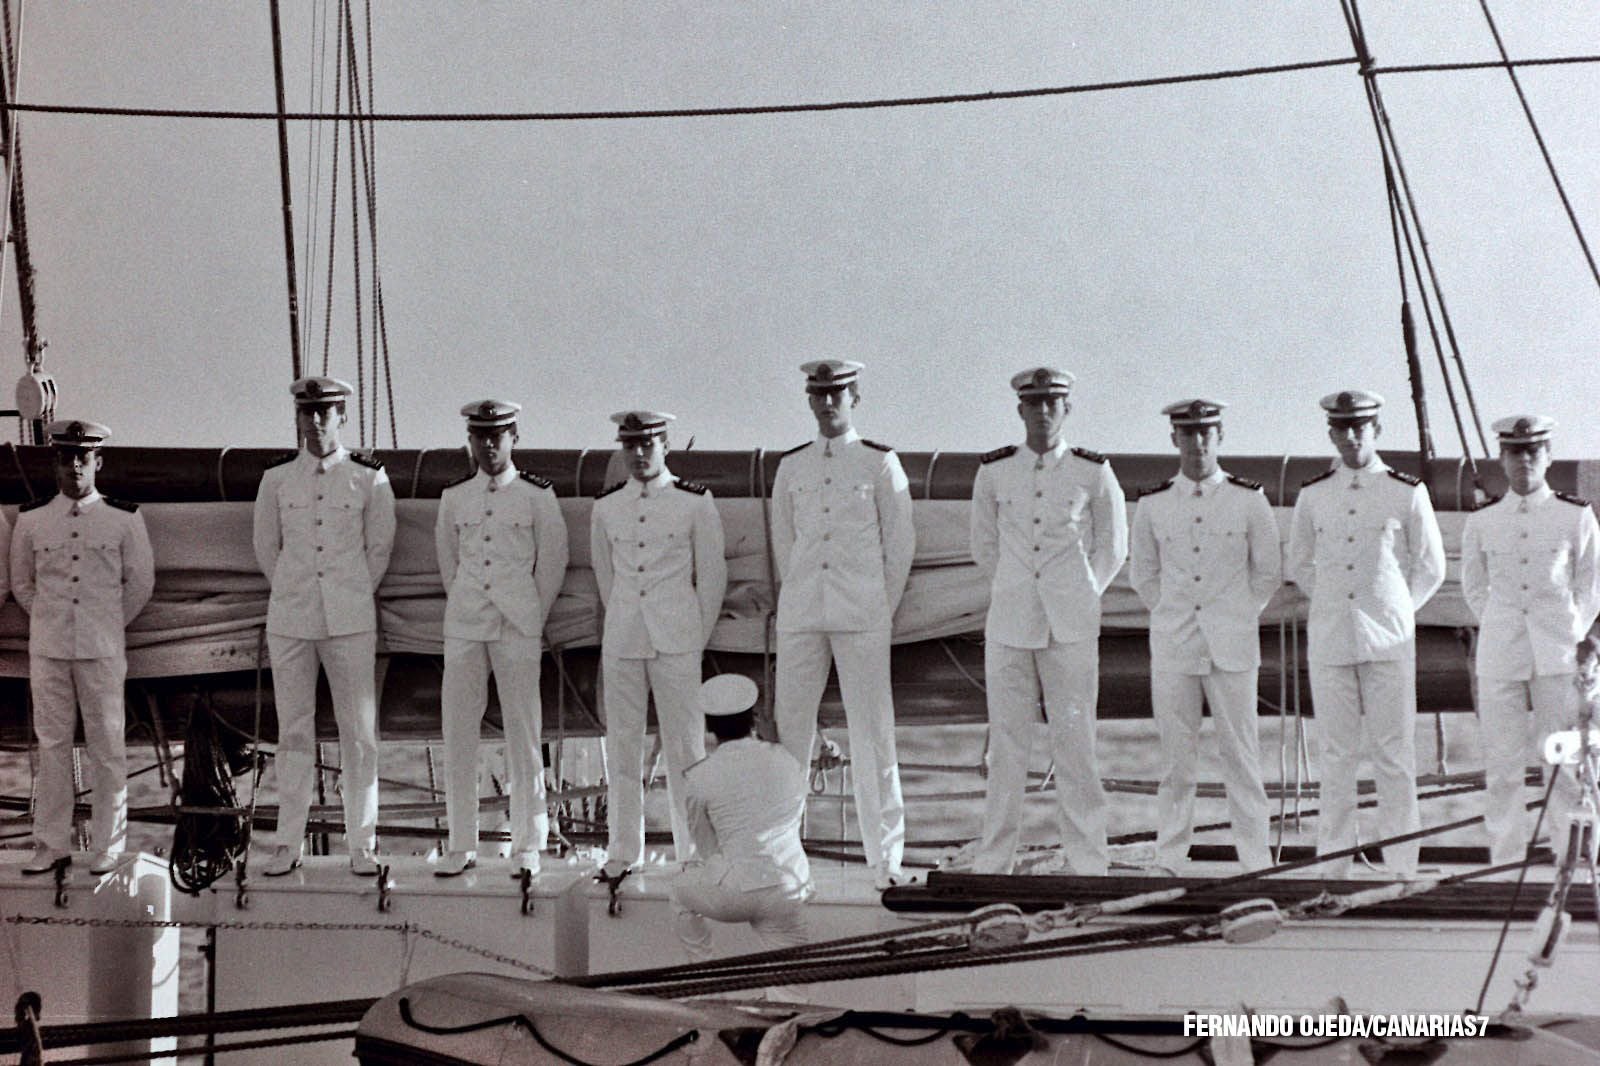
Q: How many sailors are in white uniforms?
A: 10